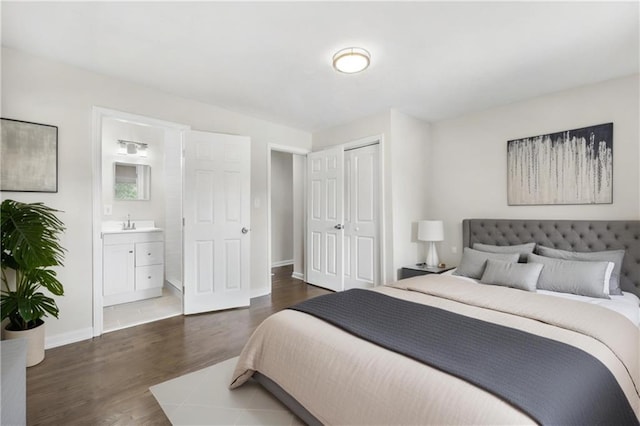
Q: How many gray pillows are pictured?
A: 5